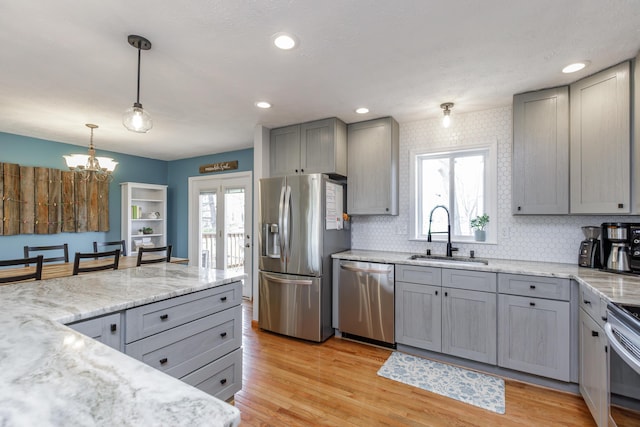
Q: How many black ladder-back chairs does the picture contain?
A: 5